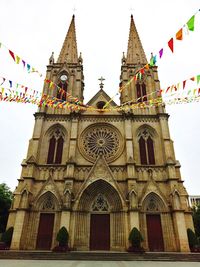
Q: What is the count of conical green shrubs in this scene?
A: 4